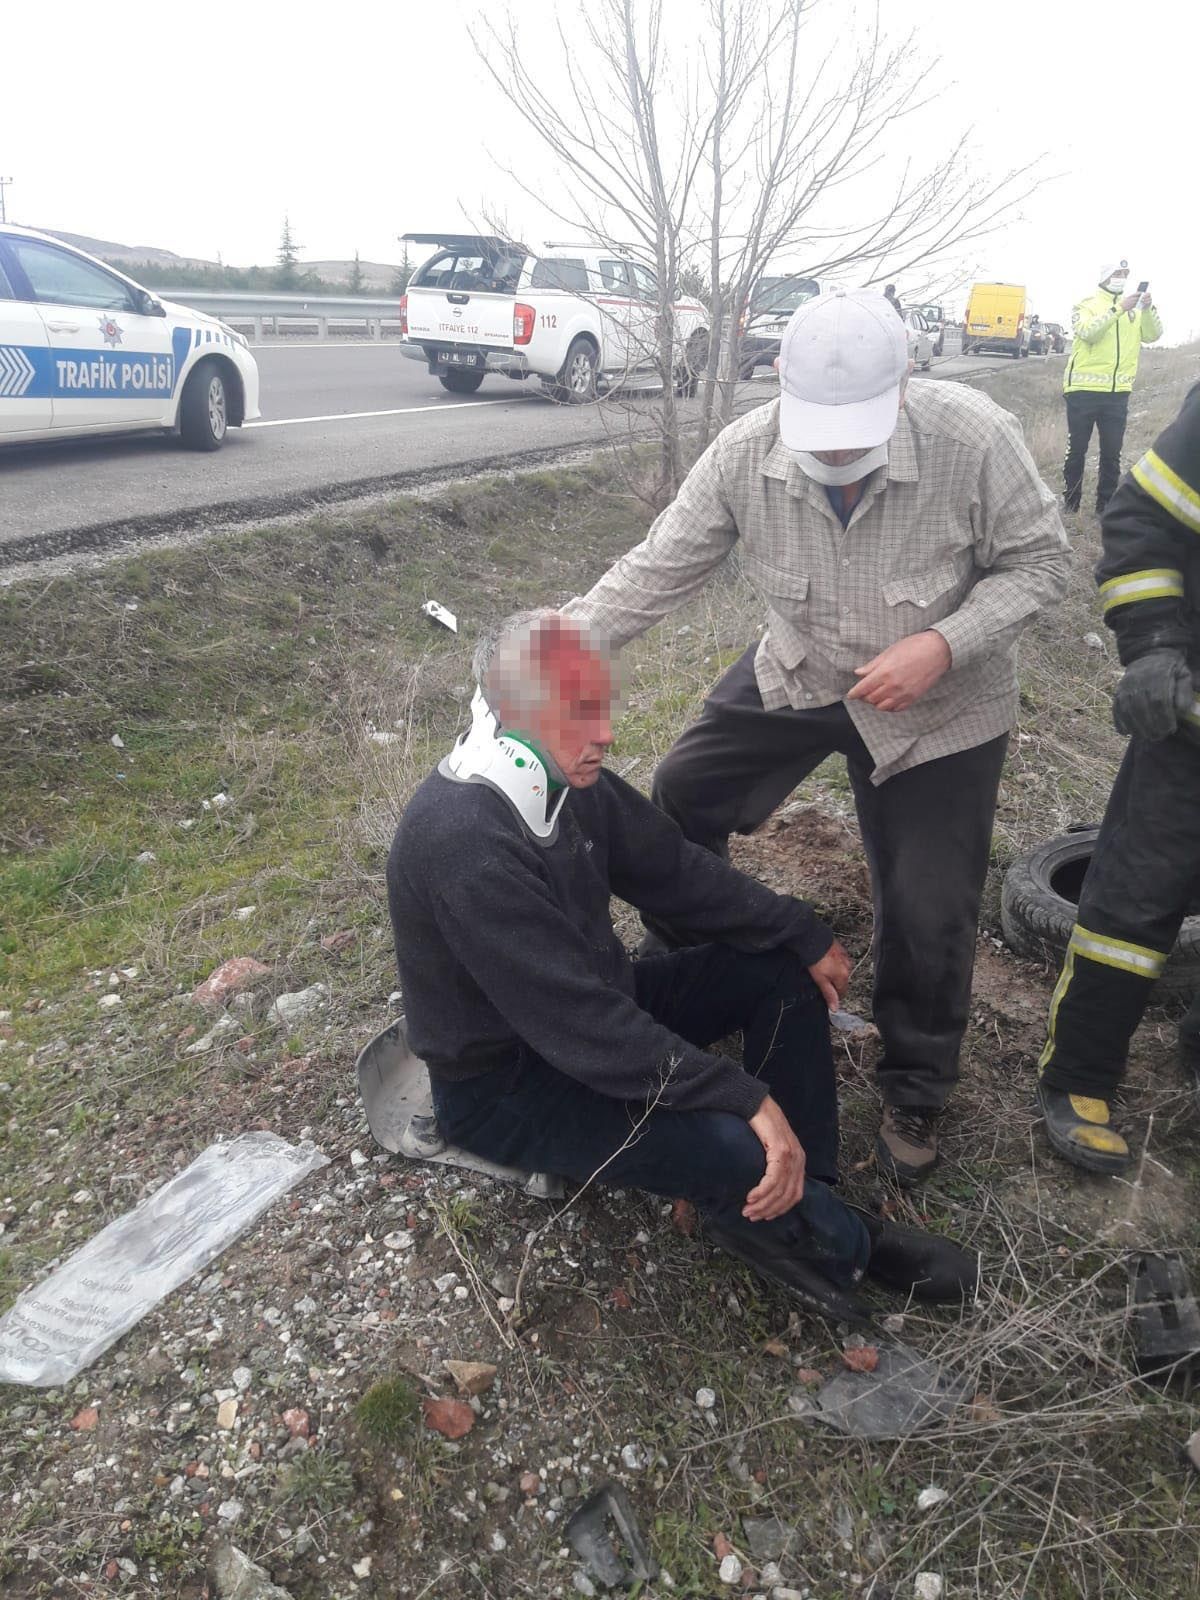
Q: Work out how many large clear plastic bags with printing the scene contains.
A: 1